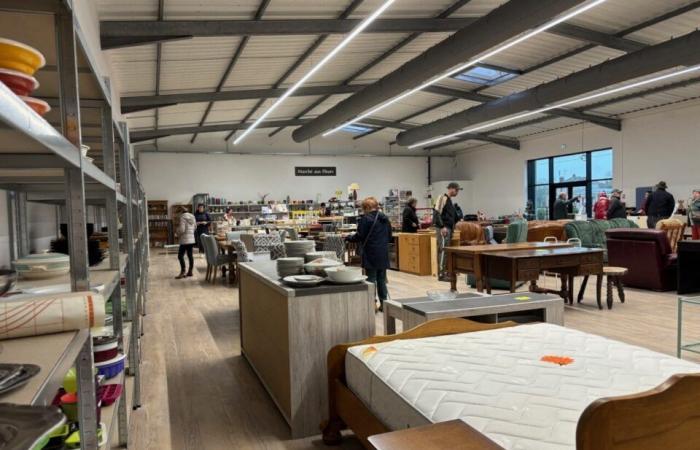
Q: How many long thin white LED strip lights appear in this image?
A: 3